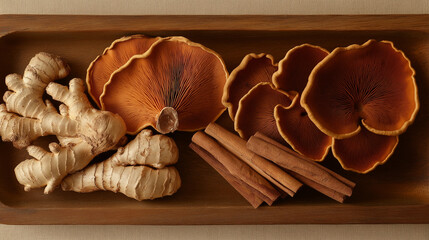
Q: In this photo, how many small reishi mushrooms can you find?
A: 5